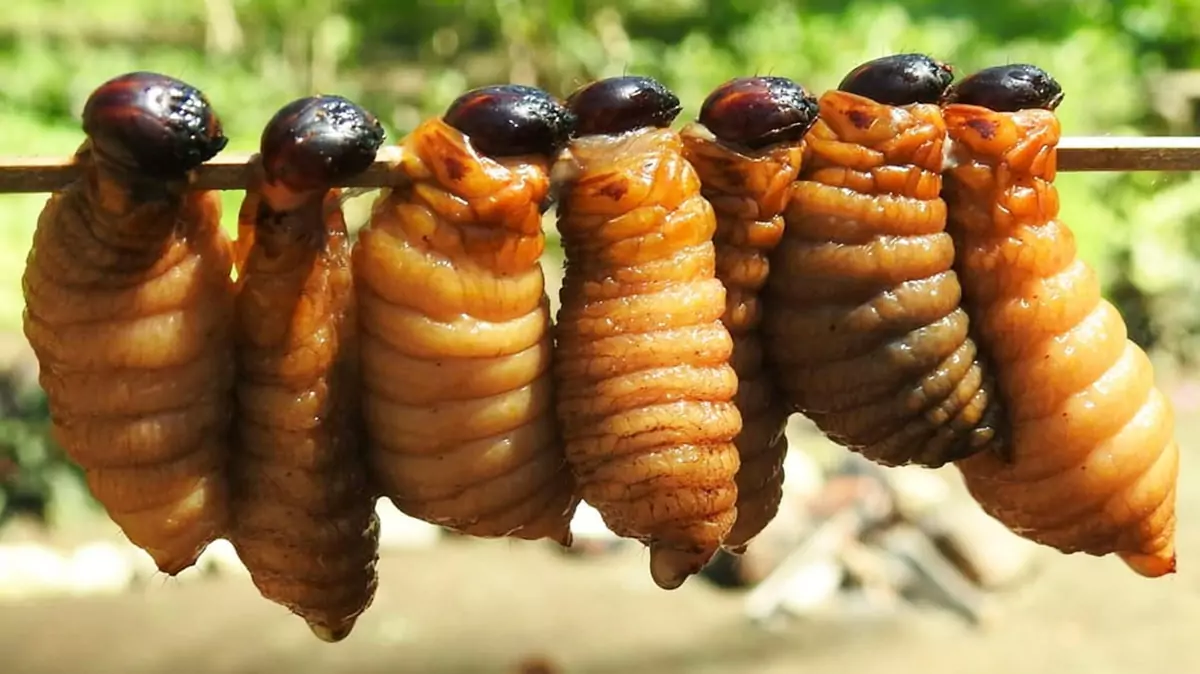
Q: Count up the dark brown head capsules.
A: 7